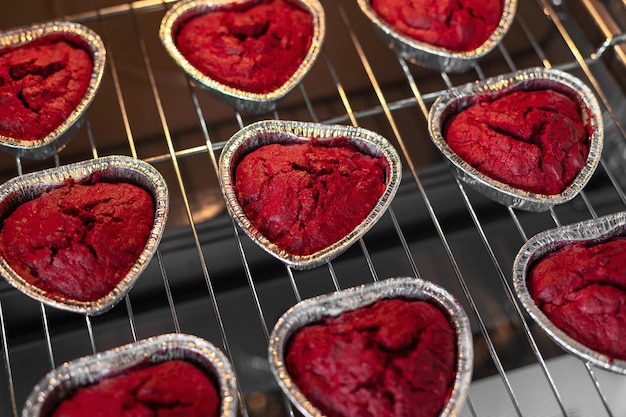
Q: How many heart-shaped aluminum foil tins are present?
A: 9